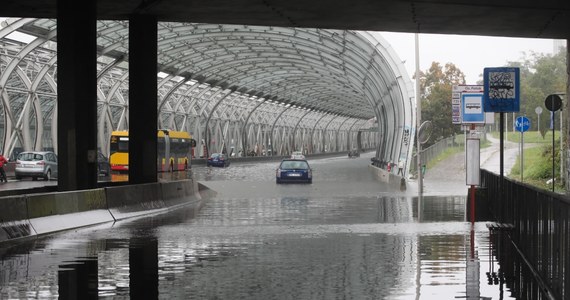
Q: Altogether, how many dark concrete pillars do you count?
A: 2